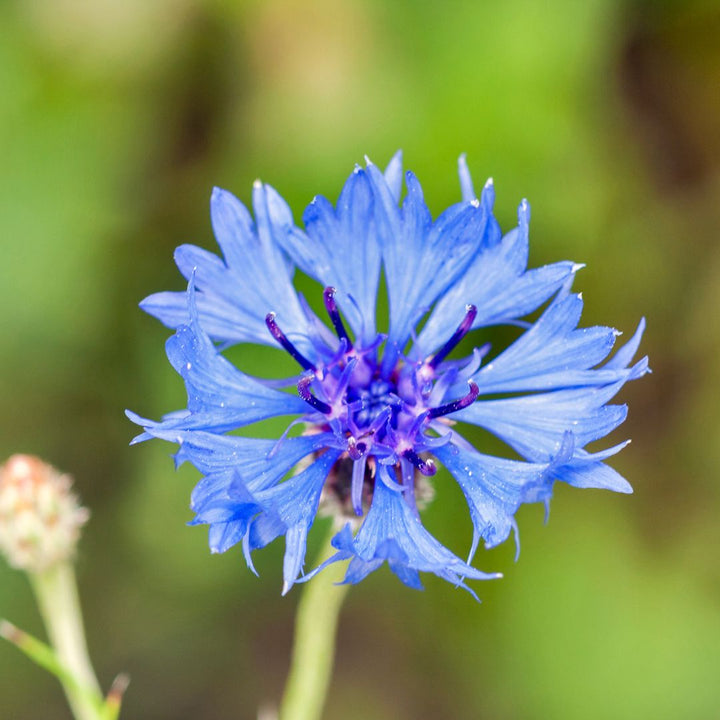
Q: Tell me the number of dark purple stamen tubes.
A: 7